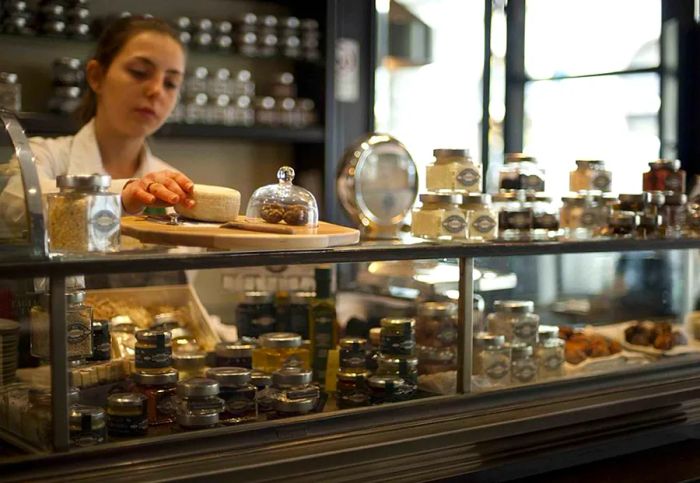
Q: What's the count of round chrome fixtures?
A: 1